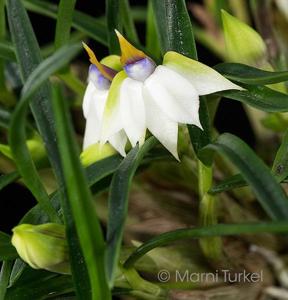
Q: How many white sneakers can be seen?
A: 0